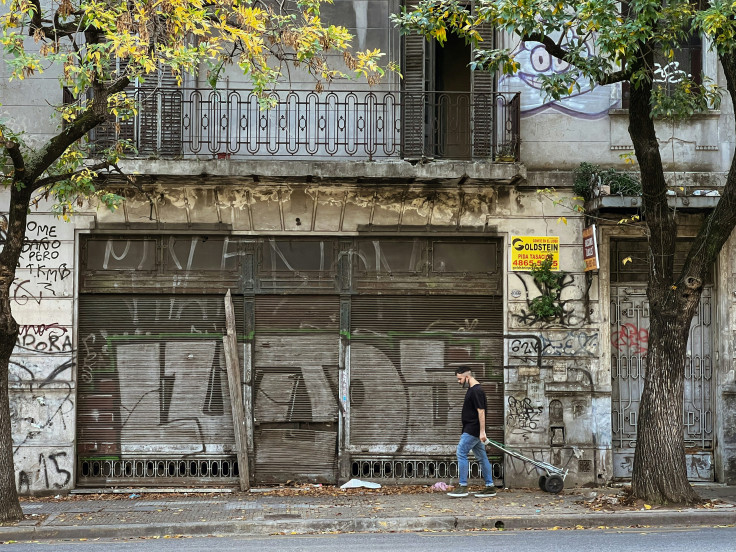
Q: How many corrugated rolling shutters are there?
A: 3